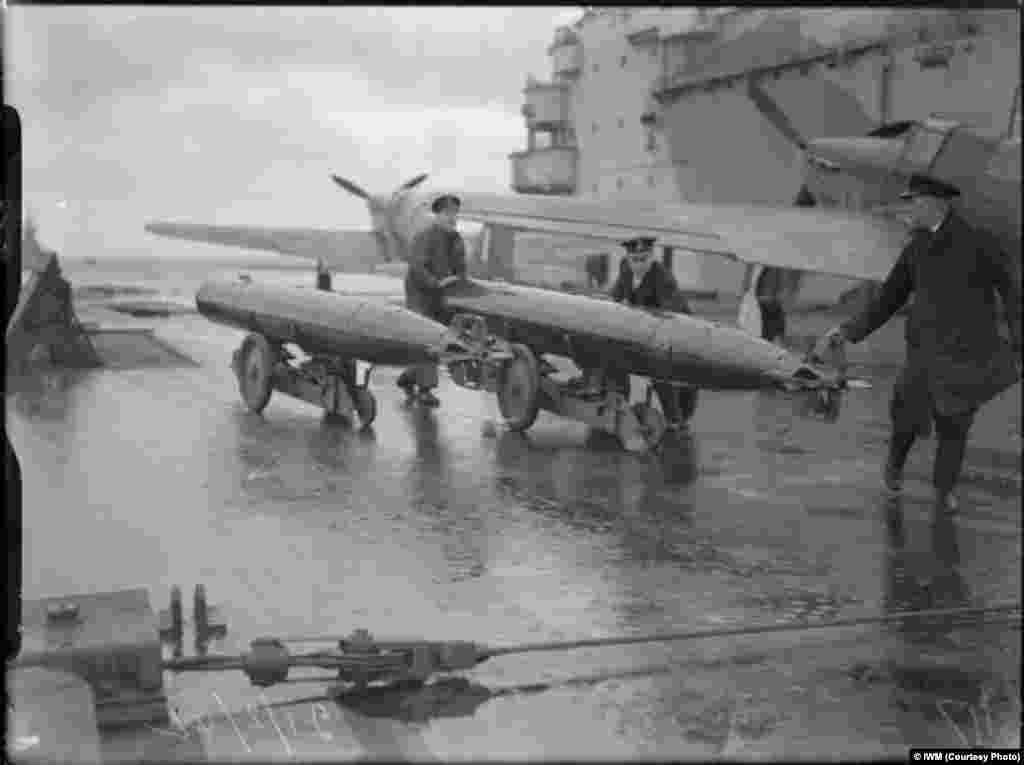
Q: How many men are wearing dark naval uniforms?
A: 3